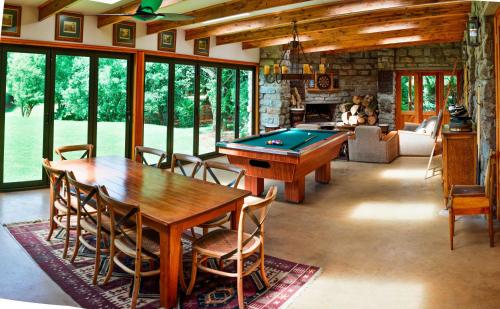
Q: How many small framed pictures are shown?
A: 5